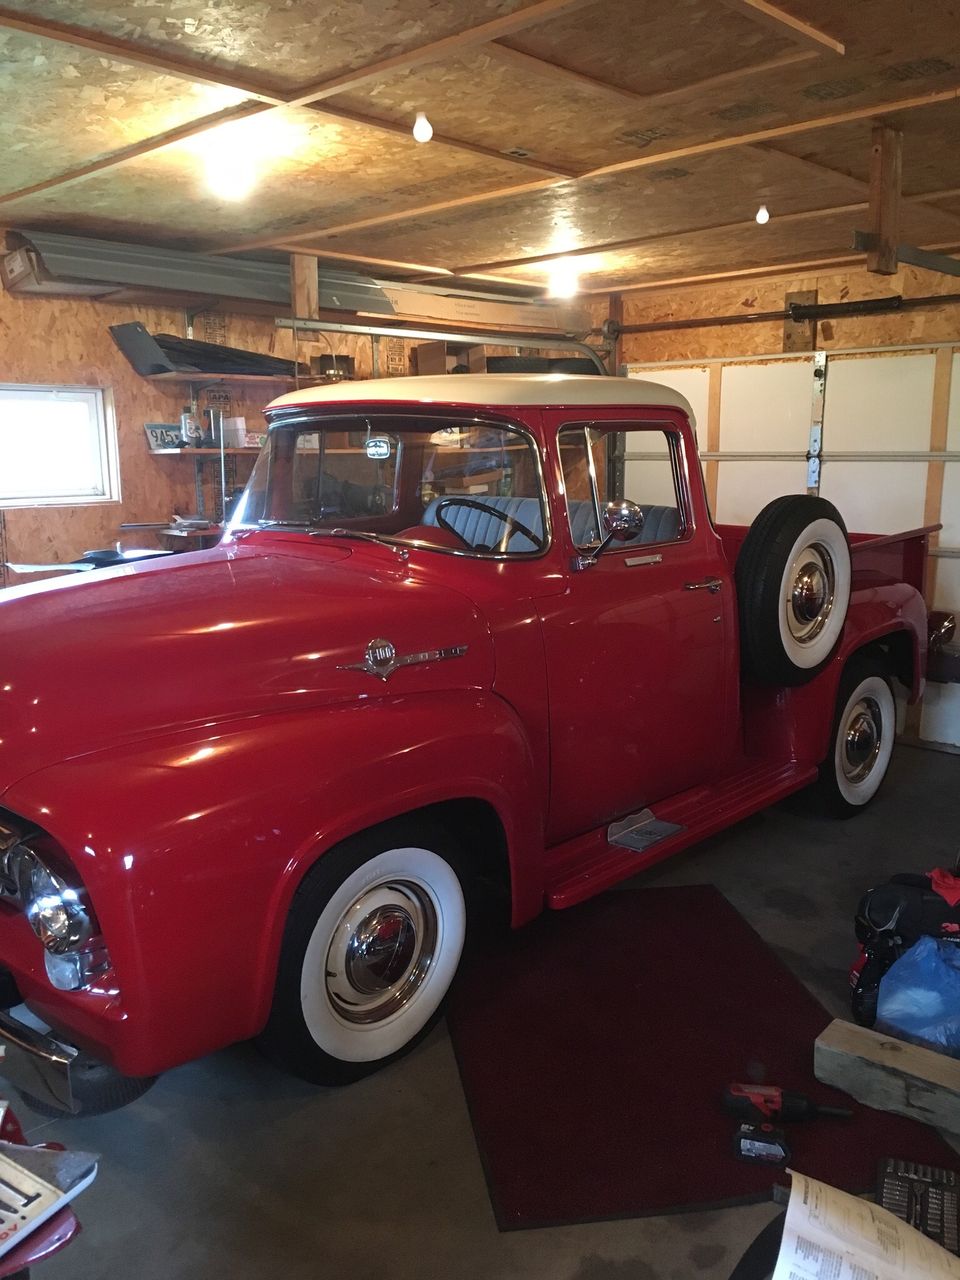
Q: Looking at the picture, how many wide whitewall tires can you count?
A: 3